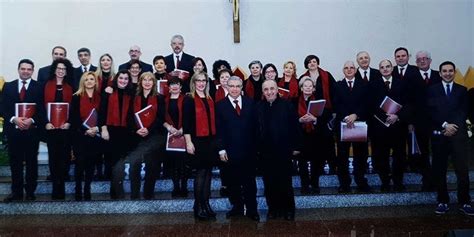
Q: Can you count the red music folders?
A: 11